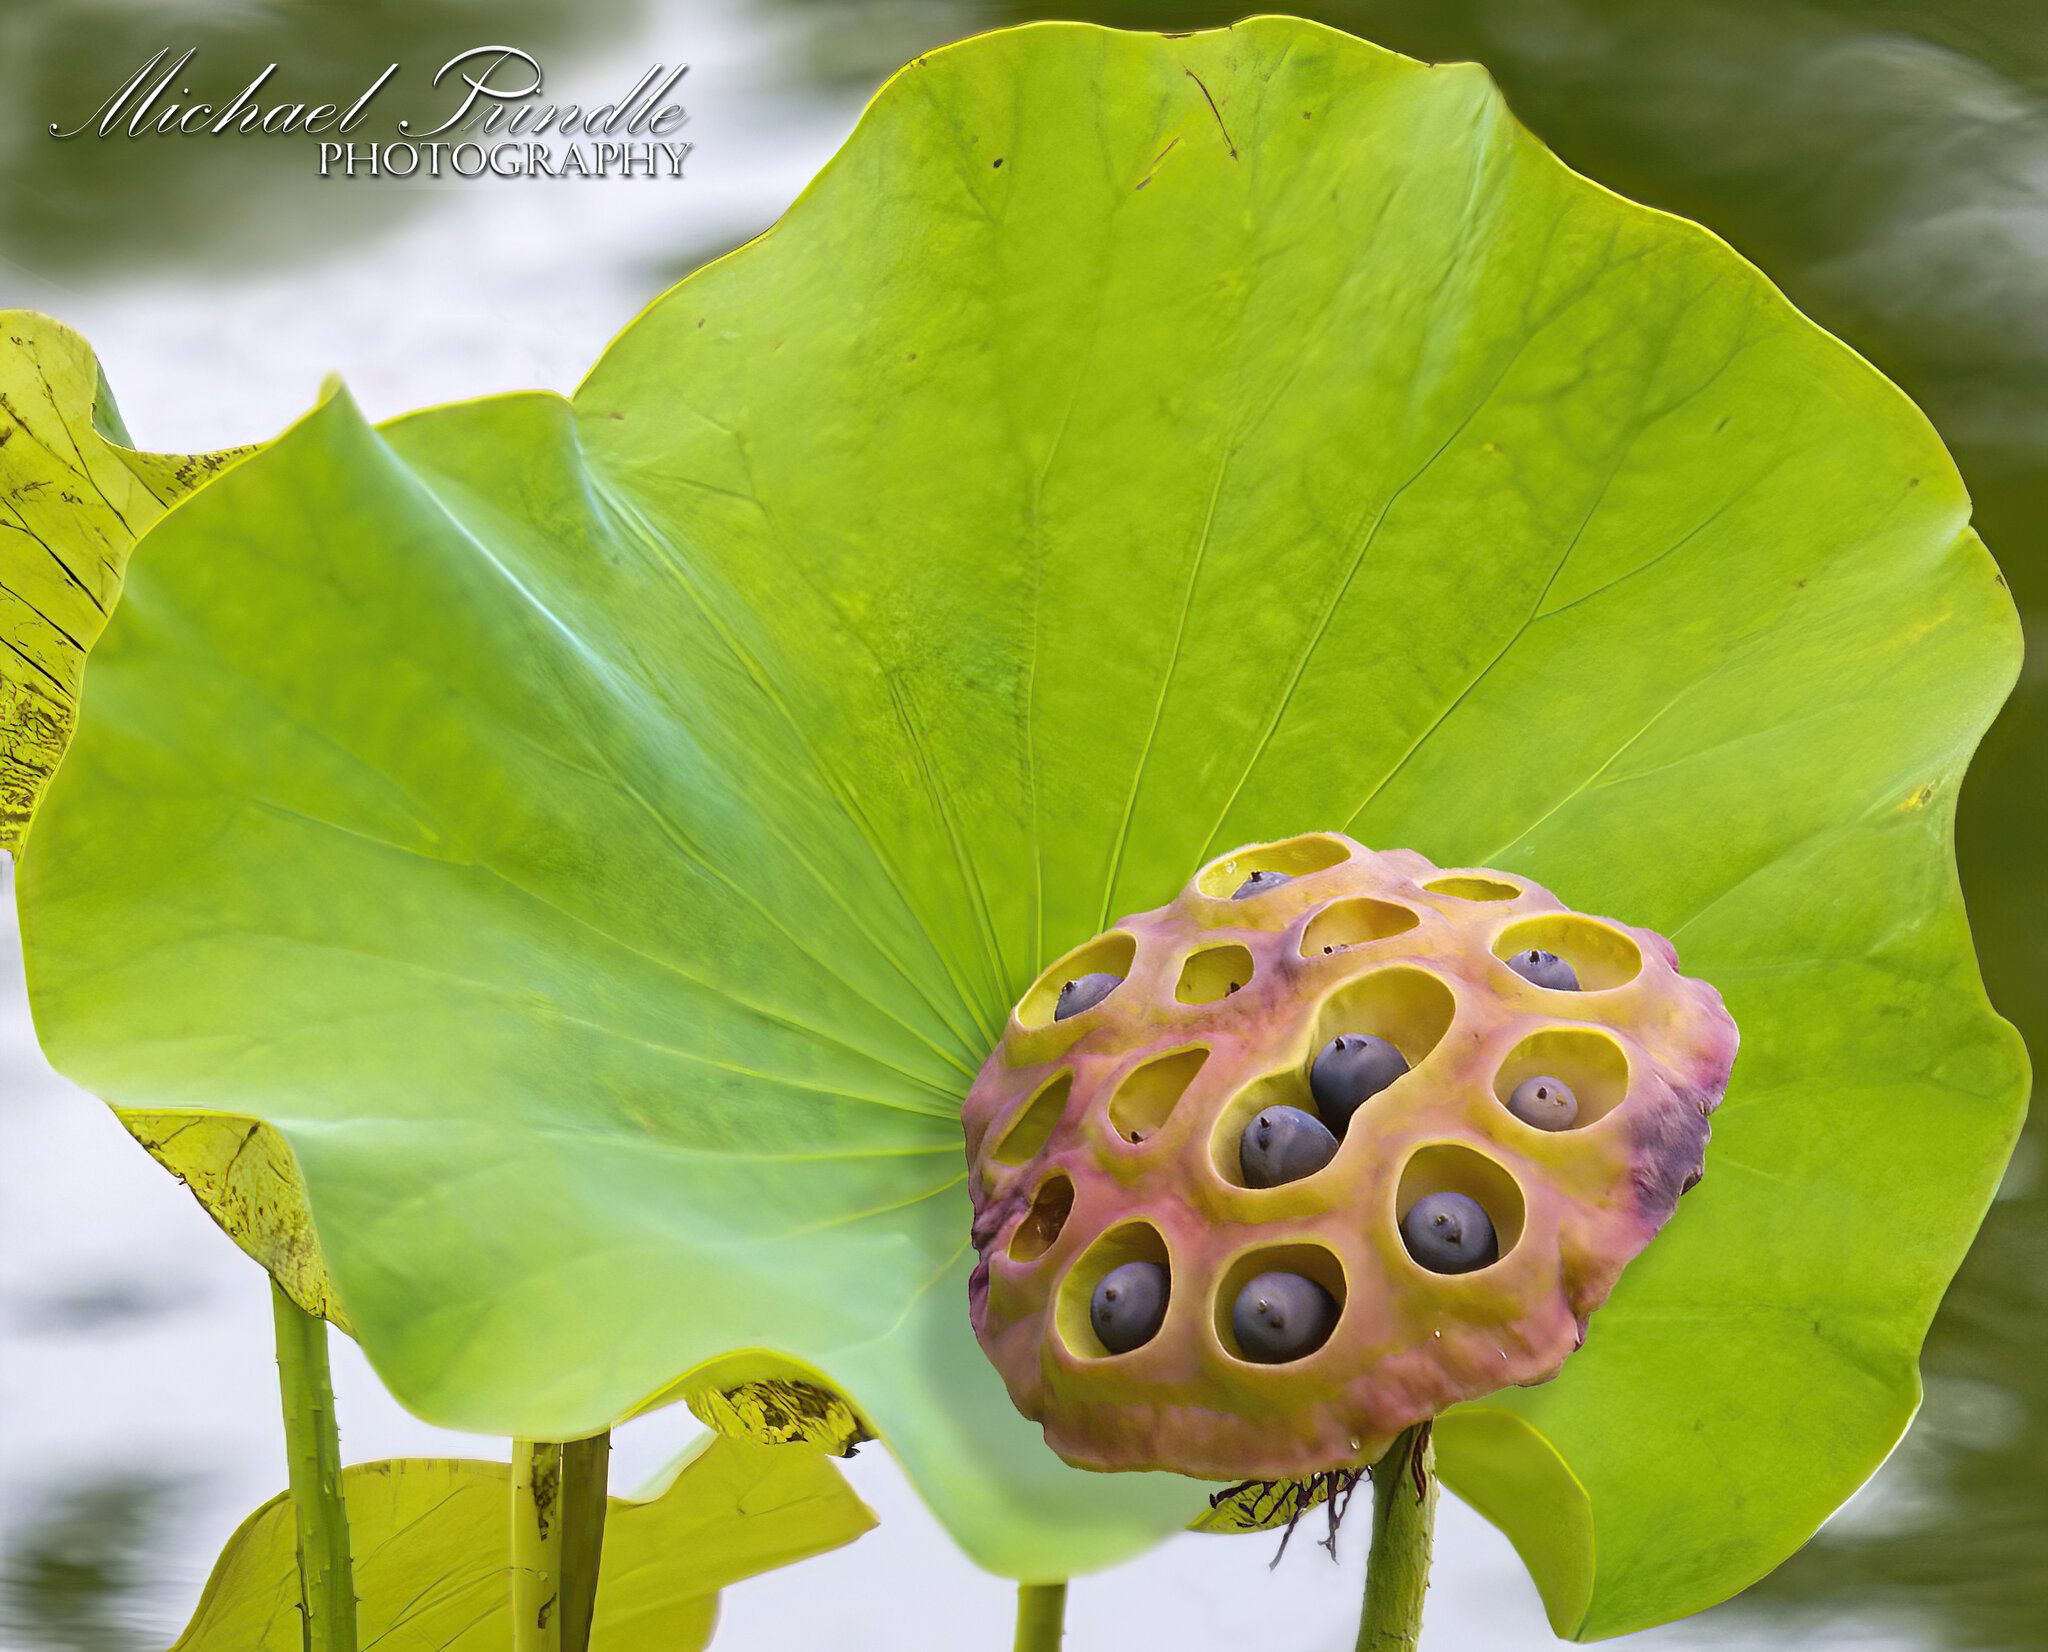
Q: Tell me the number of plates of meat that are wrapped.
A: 0